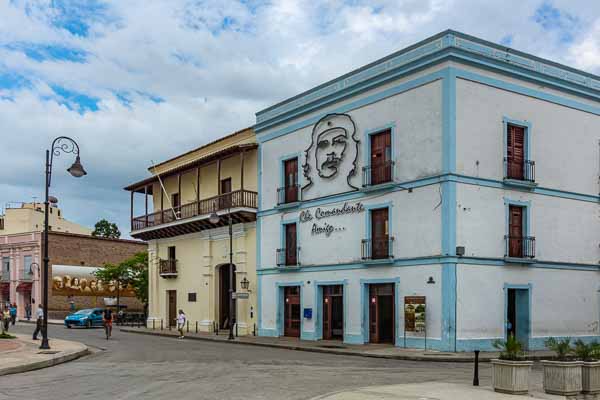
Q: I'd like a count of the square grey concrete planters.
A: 3